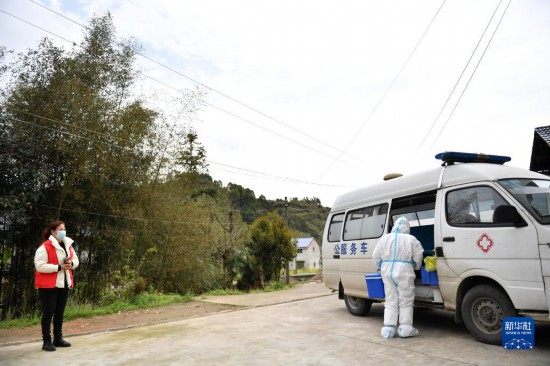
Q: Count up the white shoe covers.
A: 2